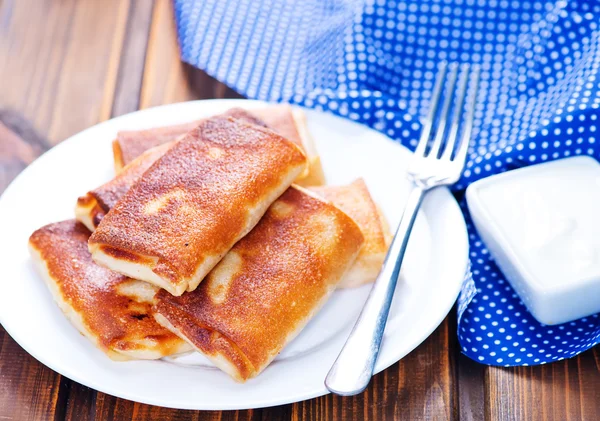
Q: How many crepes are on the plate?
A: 6